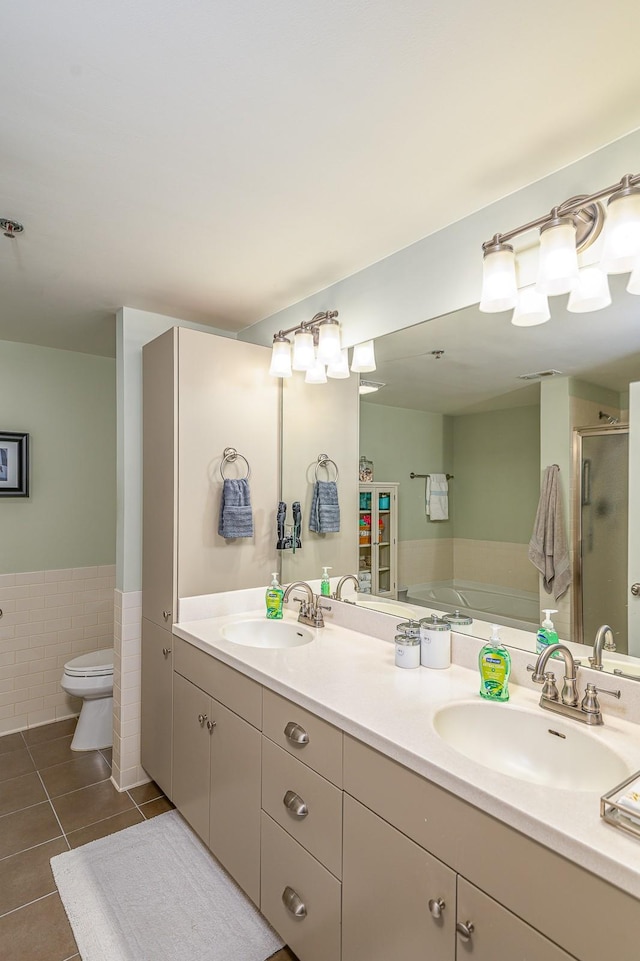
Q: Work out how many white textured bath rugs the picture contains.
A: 1